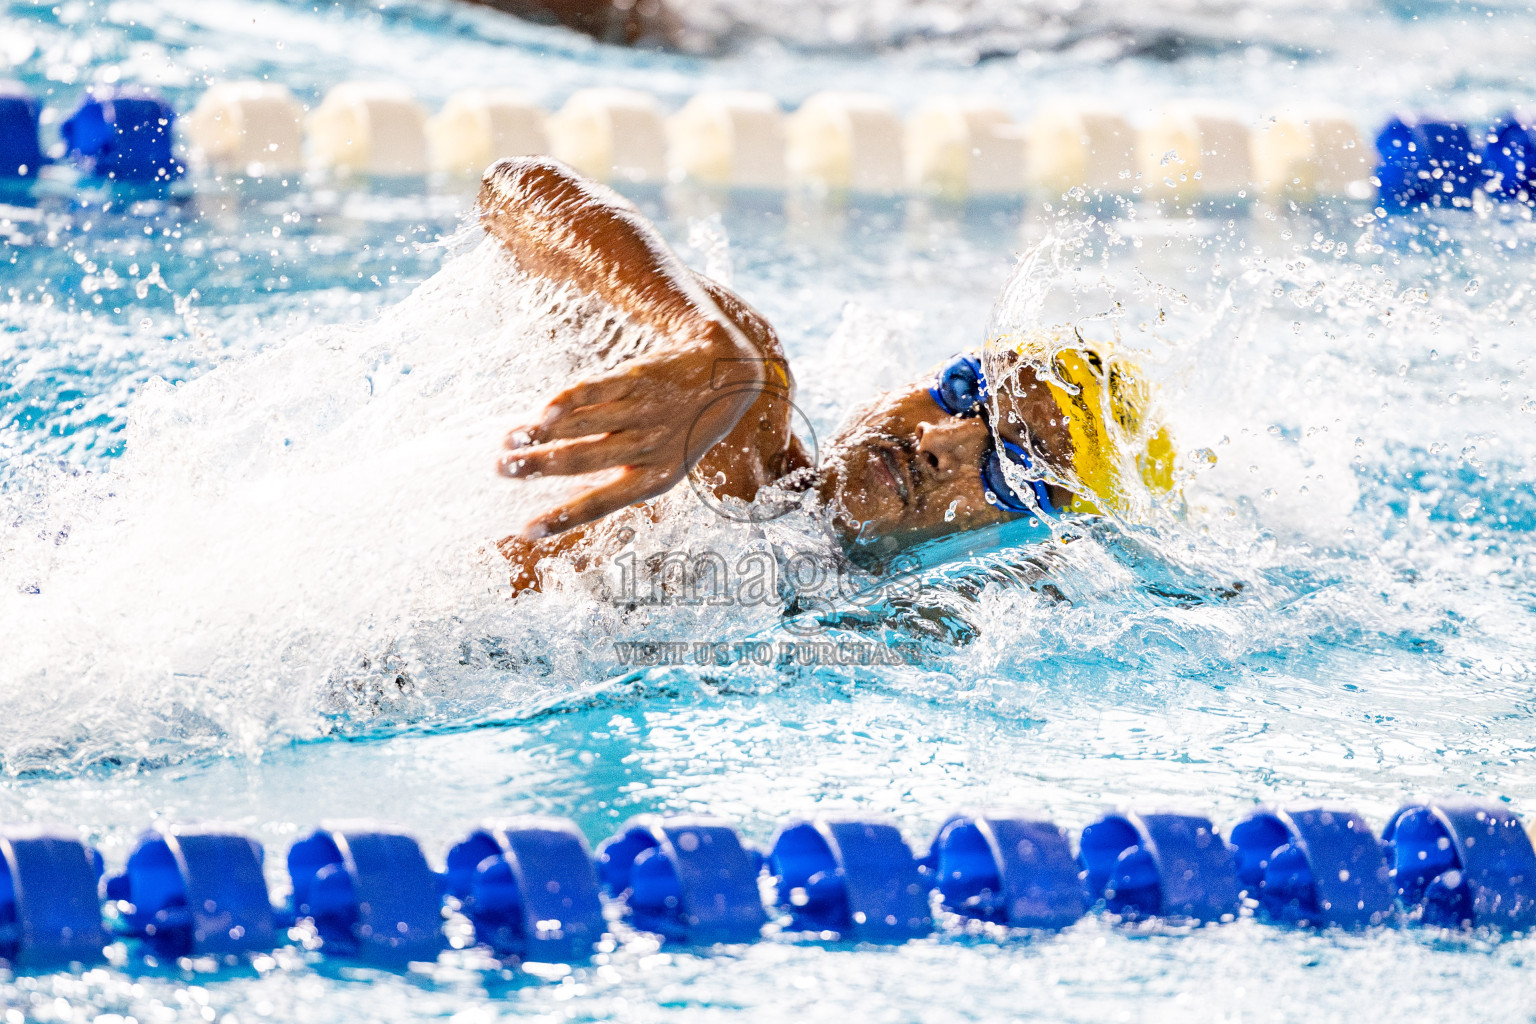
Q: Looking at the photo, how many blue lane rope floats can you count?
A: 14